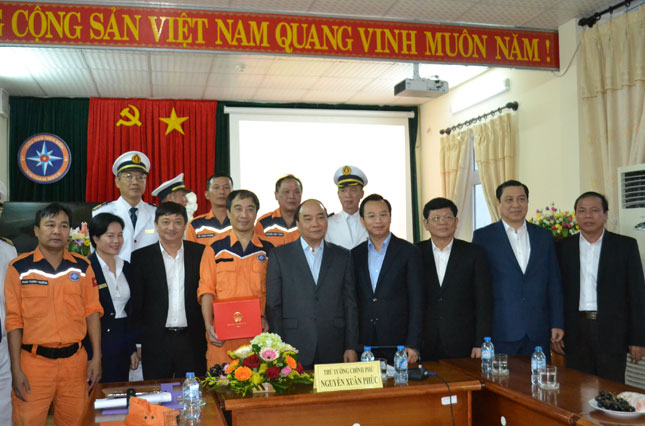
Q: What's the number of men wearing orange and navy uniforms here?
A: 4